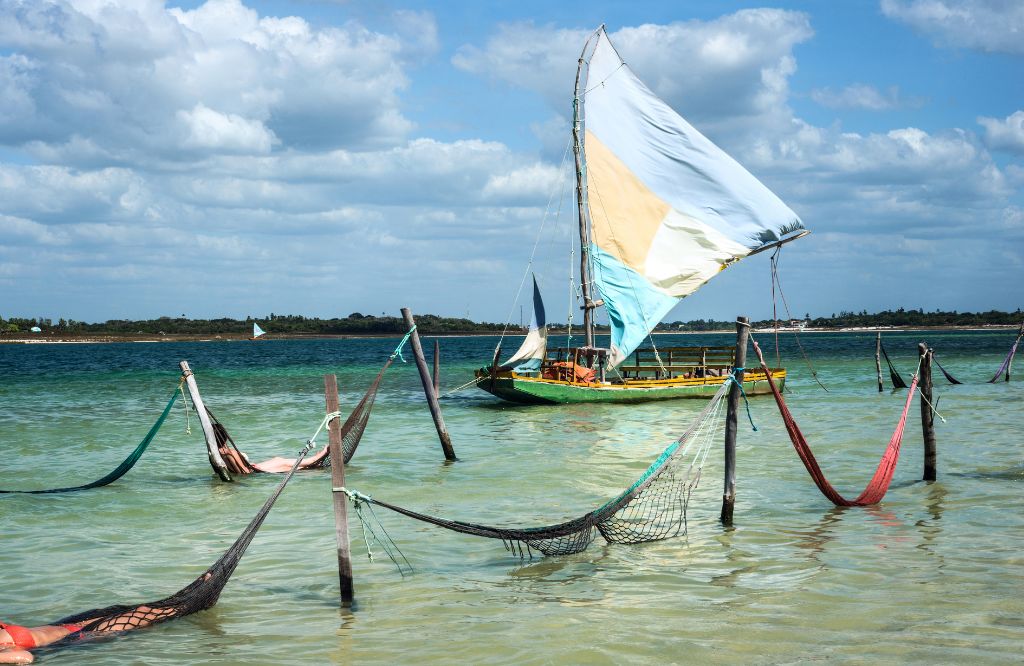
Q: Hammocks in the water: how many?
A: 7